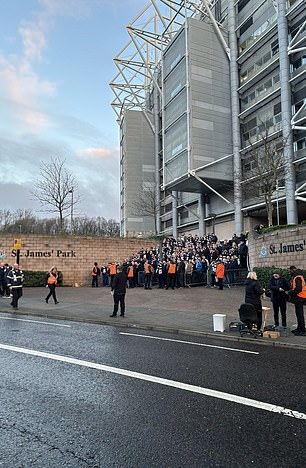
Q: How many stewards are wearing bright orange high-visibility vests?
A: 8